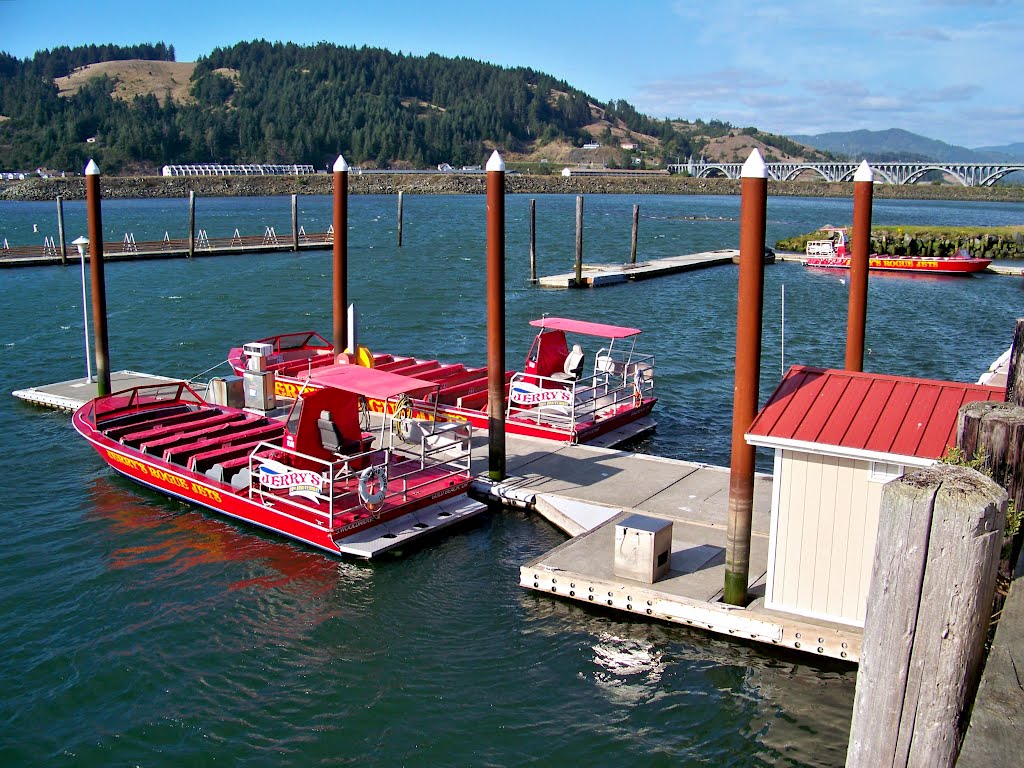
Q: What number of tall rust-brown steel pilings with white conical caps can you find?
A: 5